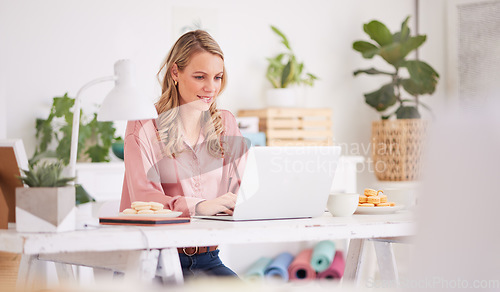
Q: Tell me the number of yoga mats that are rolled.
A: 5